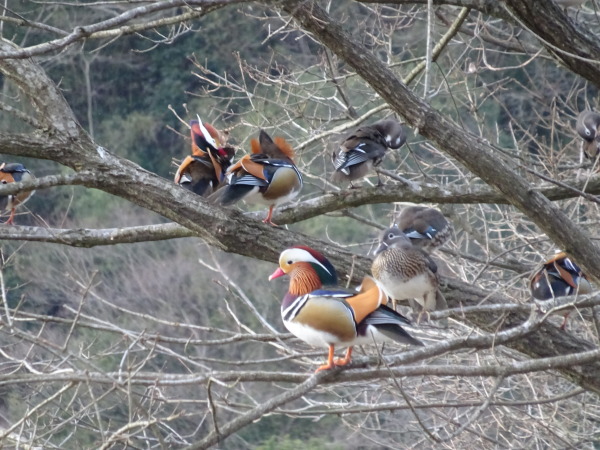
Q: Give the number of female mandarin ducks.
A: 4